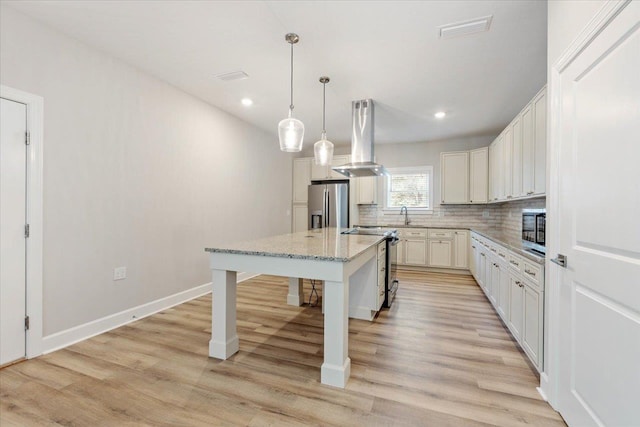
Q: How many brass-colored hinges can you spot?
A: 0